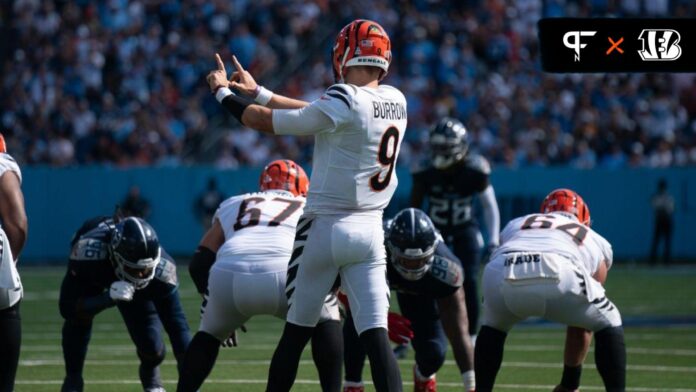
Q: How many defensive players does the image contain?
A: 3